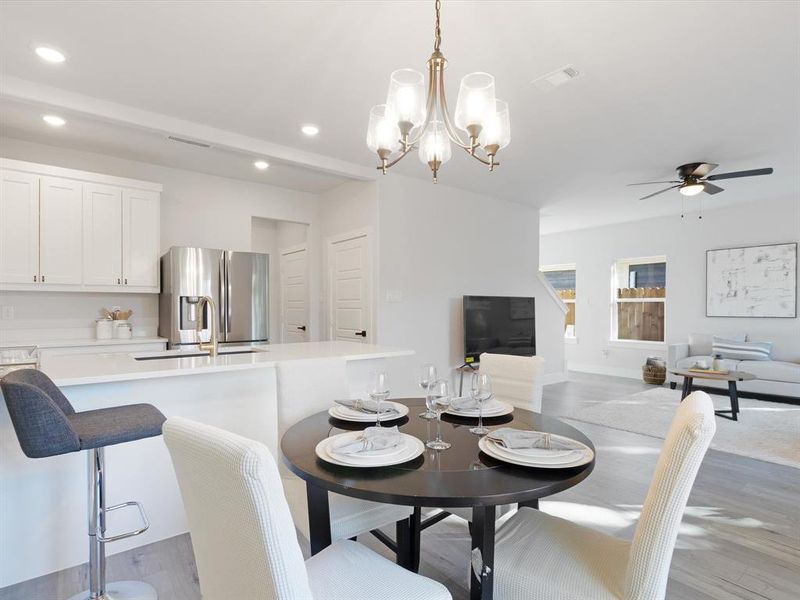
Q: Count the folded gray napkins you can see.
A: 4